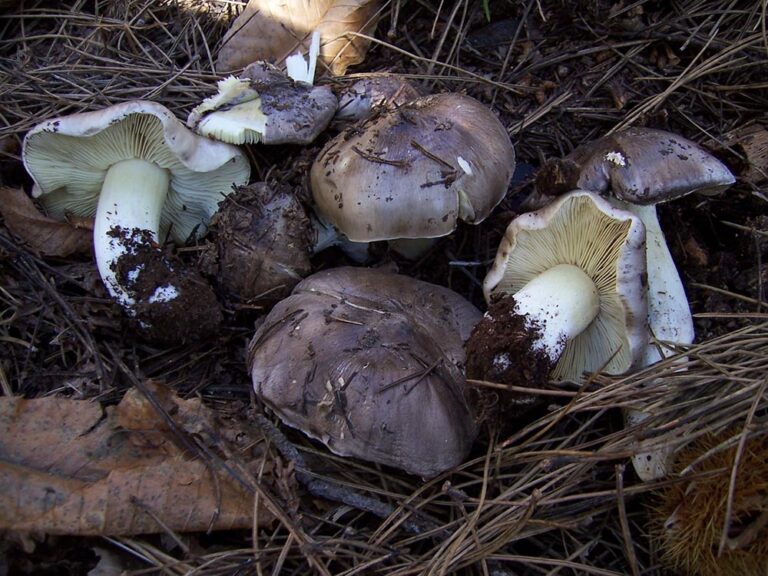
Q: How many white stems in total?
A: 3